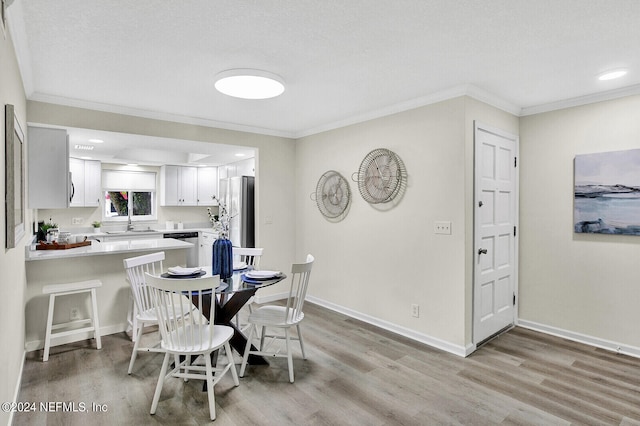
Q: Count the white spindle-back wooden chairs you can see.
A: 4